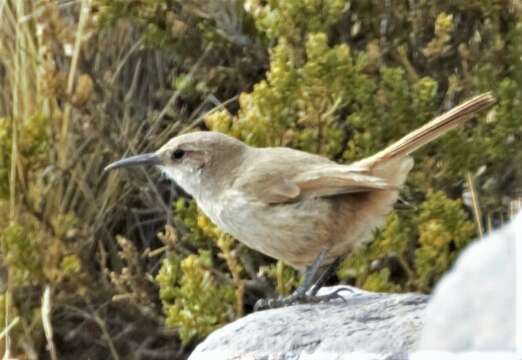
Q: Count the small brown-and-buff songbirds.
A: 1